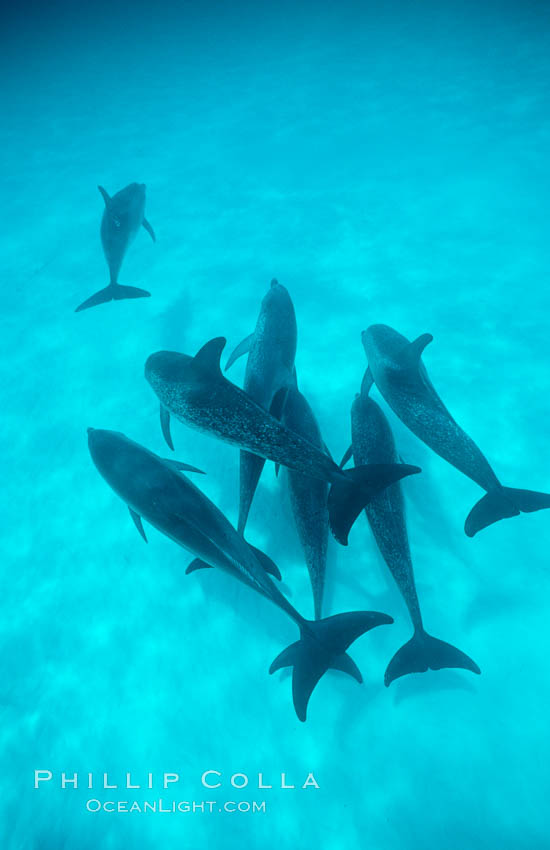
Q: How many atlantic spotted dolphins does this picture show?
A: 7